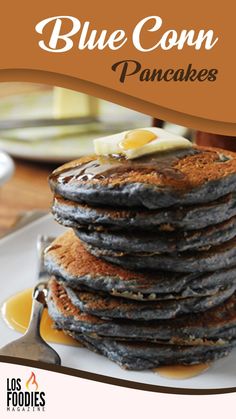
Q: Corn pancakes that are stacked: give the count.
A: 8